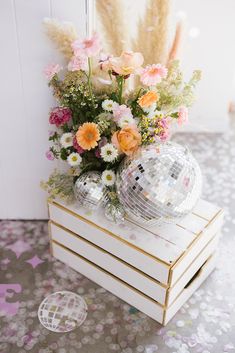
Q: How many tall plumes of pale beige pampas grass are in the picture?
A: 3